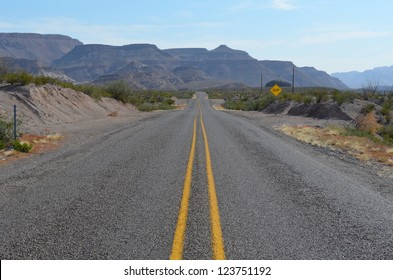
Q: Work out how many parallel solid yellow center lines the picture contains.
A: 2